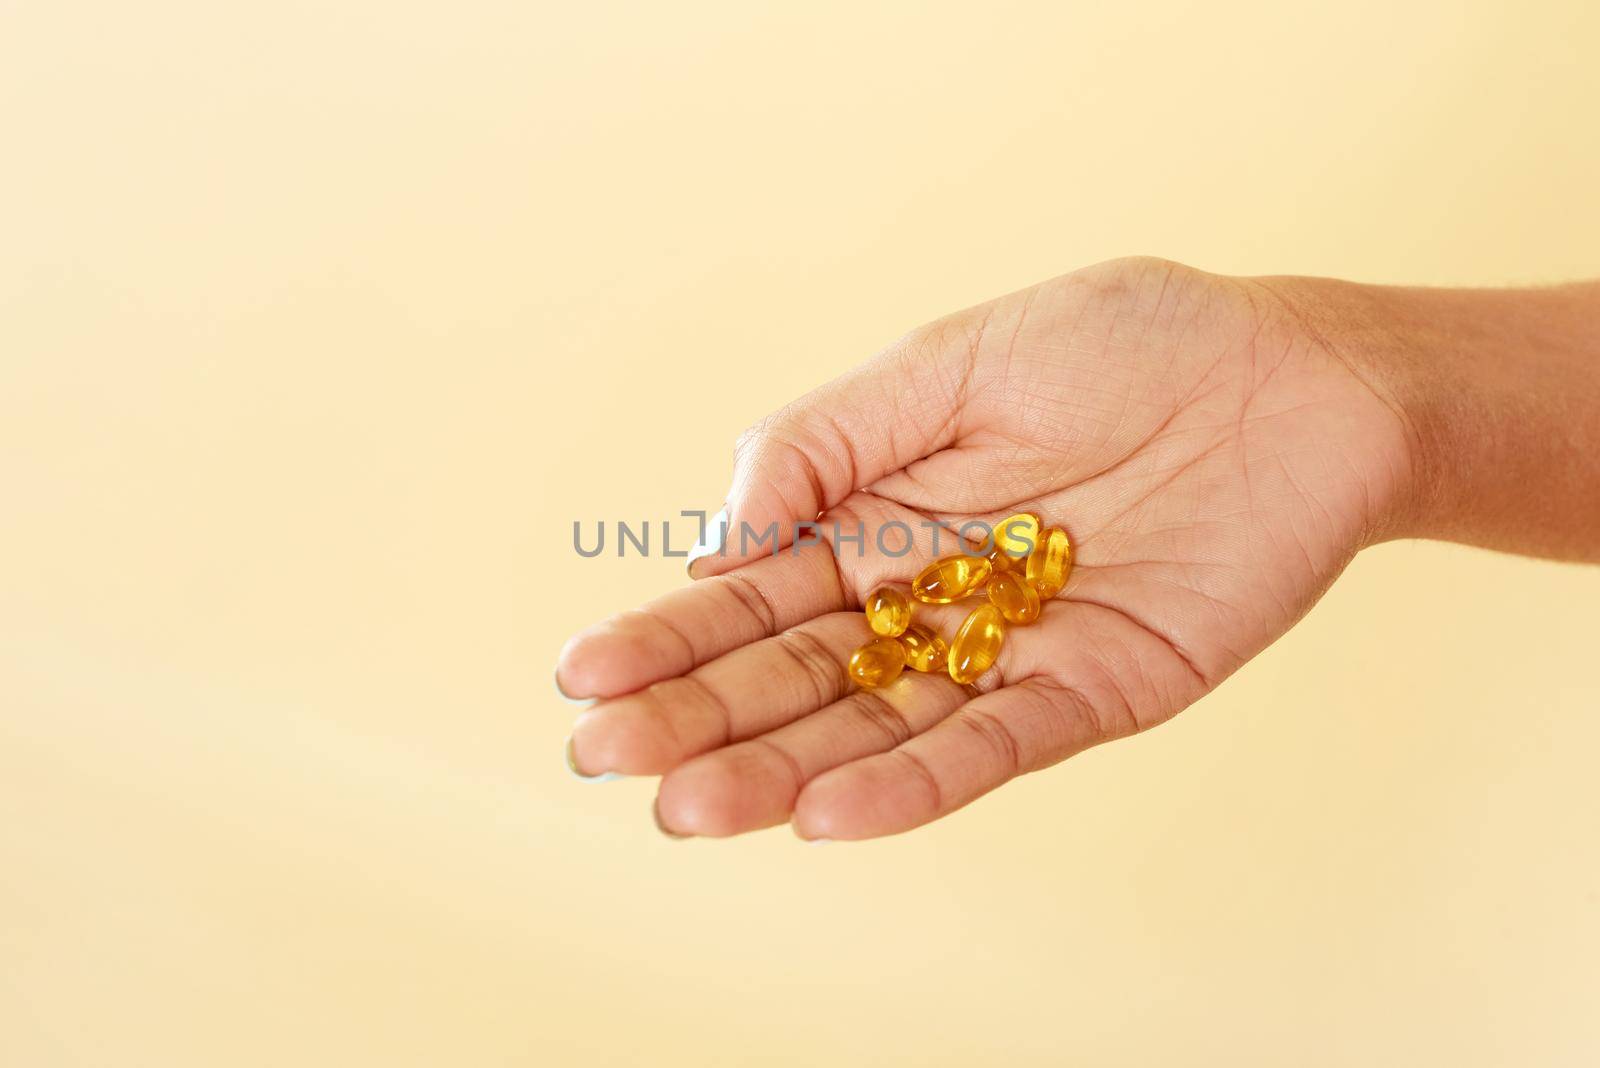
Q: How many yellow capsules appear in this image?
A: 8